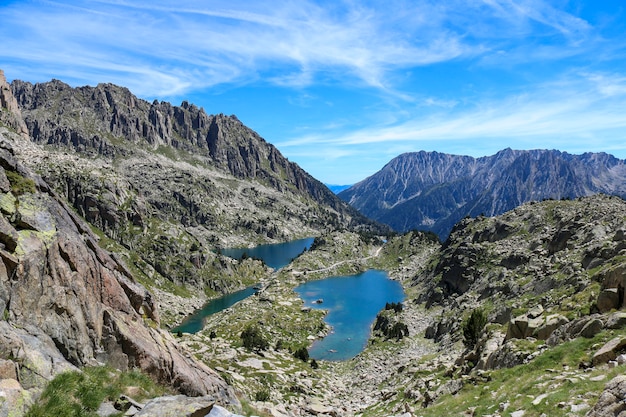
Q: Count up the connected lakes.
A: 3